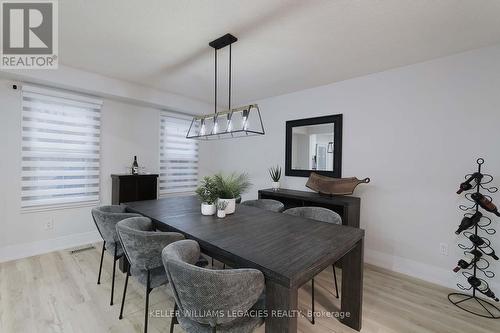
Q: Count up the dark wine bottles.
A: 7